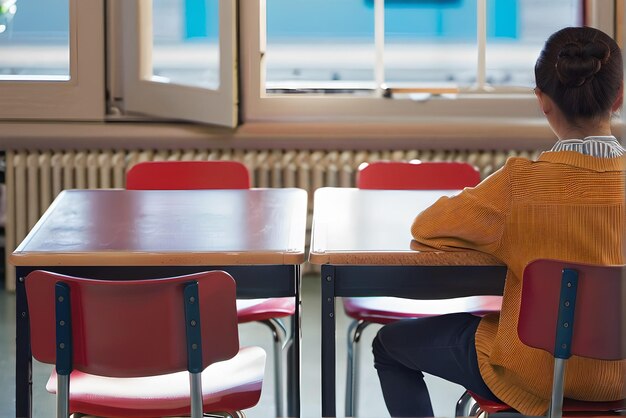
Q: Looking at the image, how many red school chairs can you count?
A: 4